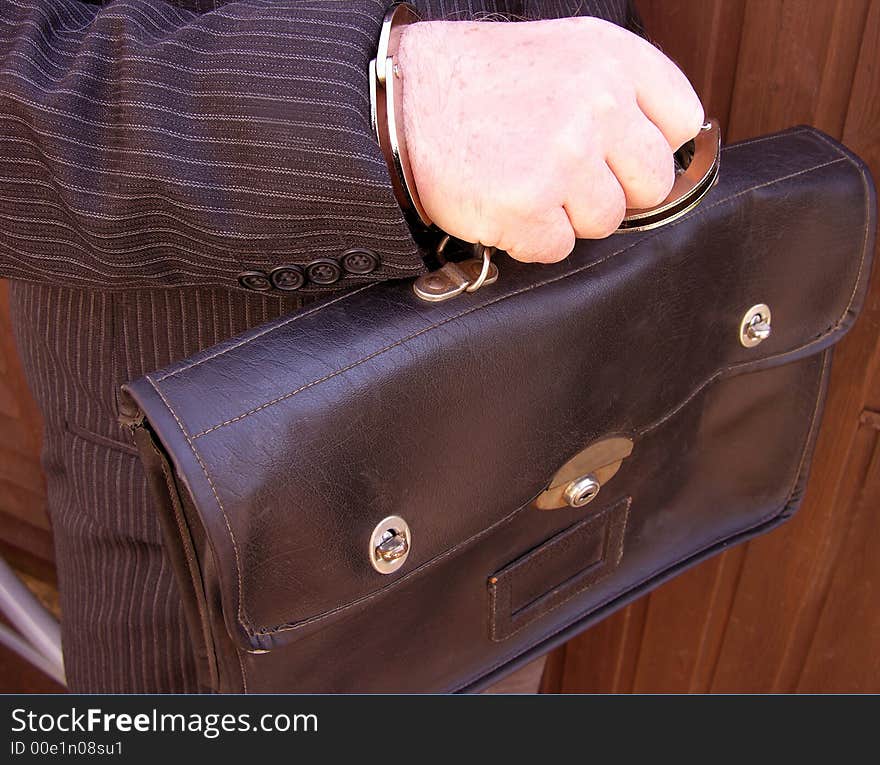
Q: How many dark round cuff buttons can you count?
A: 4